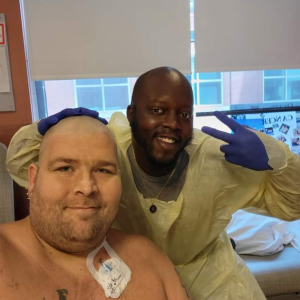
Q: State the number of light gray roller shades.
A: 2